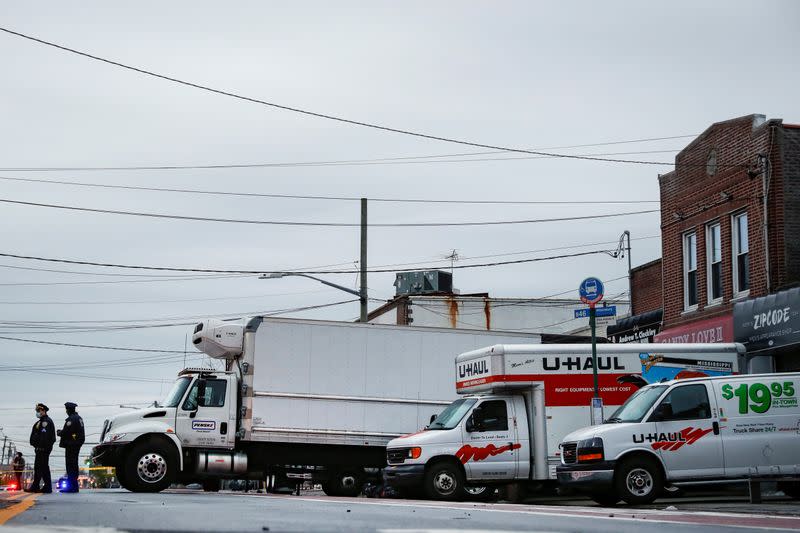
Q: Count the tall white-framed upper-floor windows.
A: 3